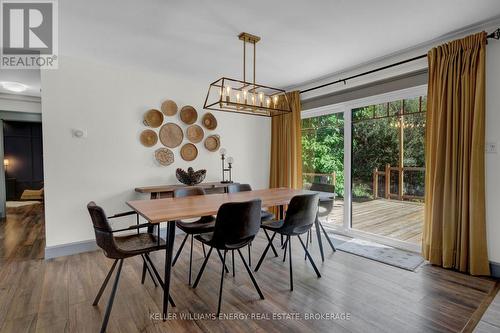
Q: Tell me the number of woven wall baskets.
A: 10